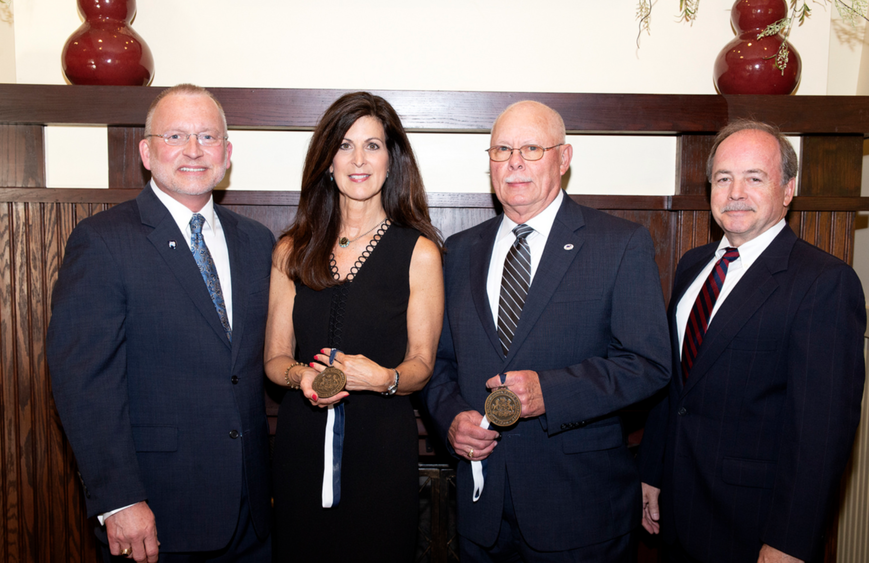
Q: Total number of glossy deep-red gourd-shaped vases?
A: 2